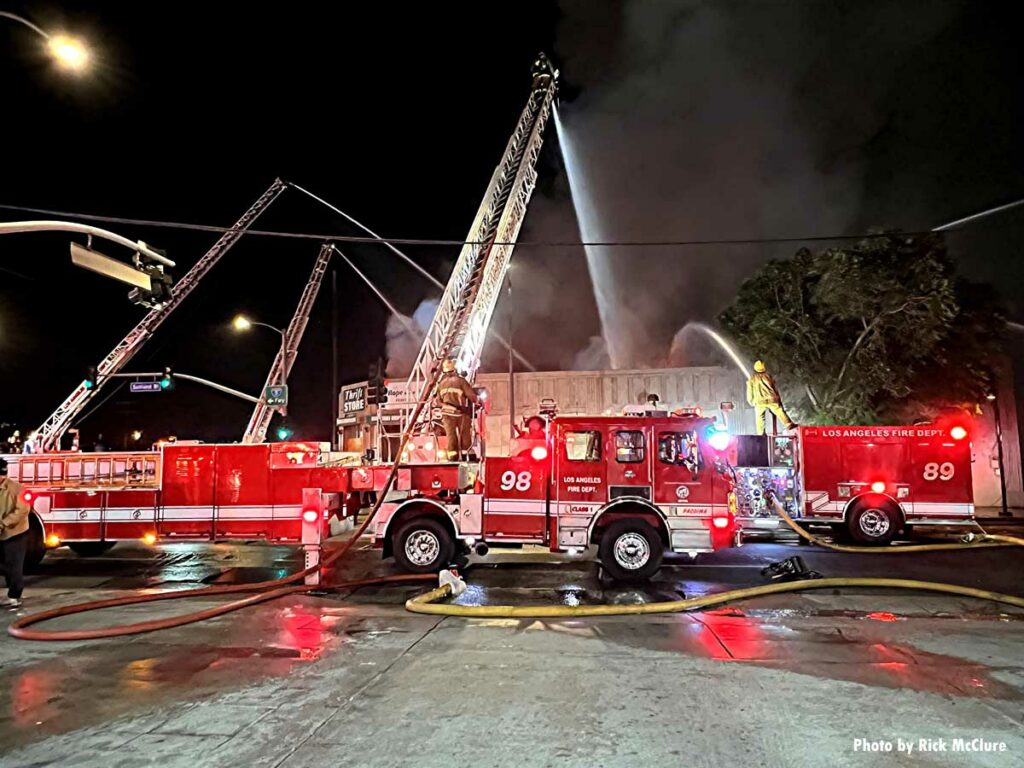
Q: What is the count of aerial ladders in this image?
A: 3